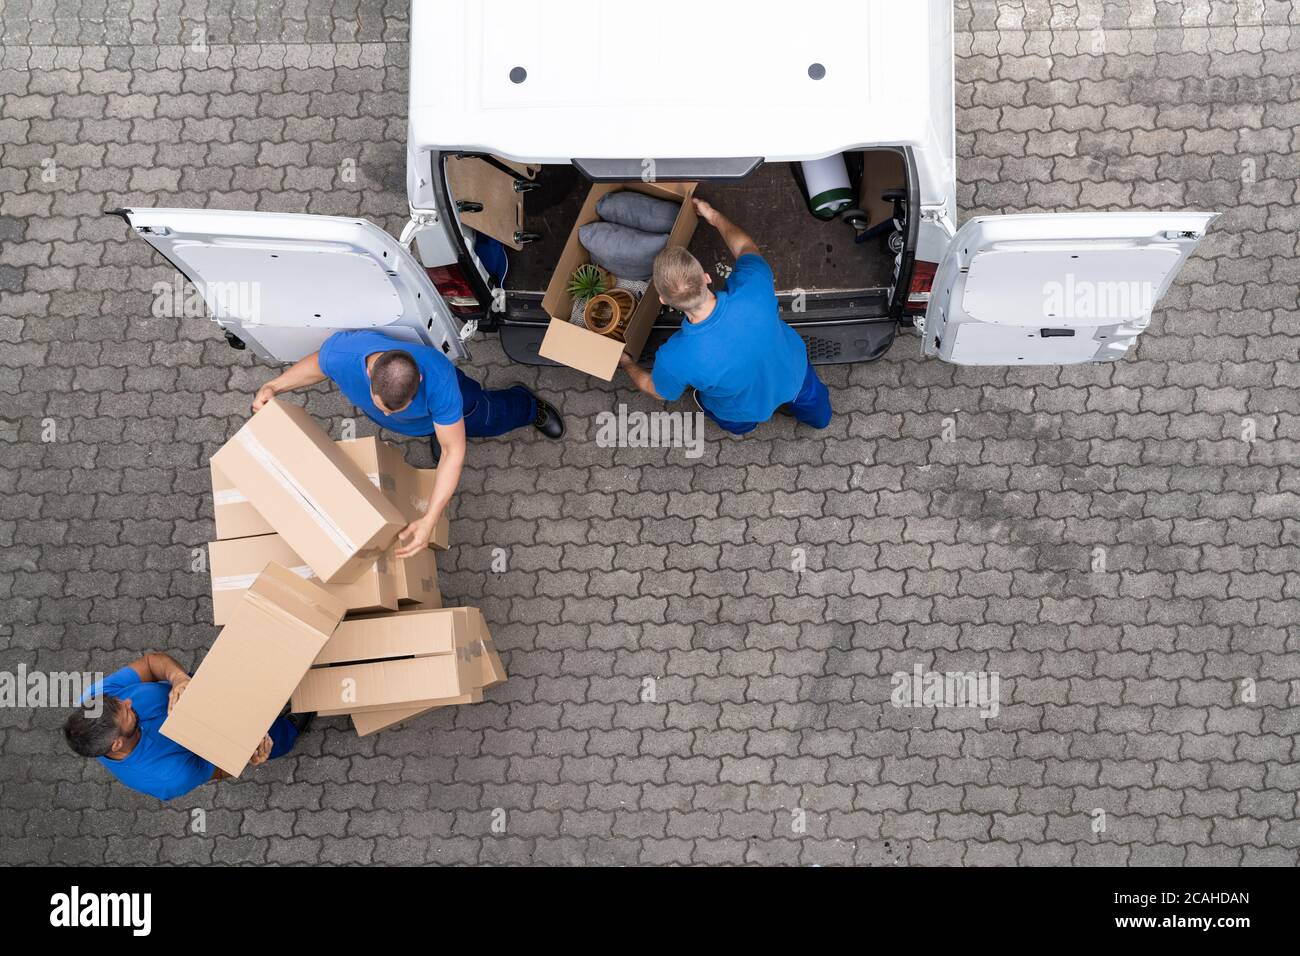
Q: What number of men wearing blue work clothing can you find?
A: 3